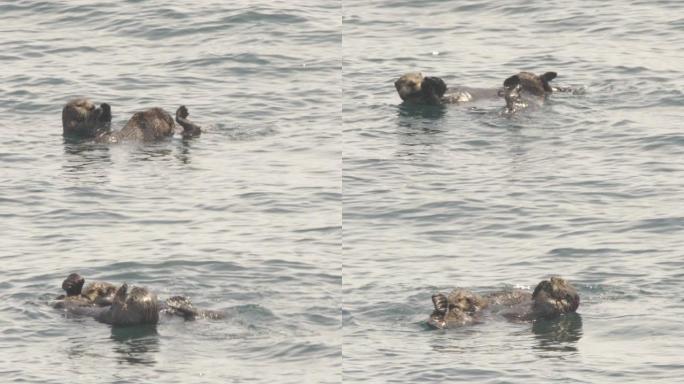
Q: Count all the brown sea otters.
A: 8